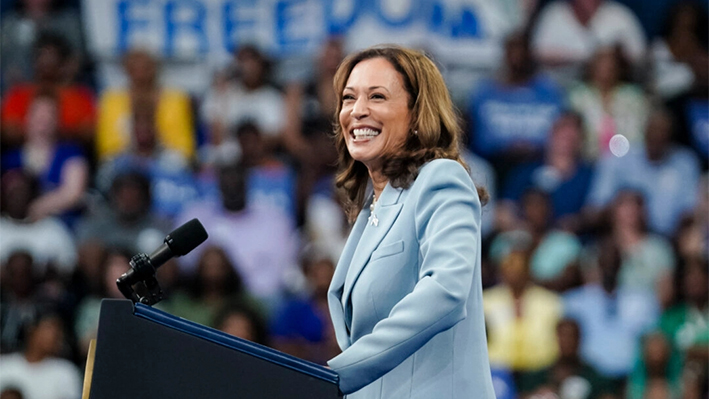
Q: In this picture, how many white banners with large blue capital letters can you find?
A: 1